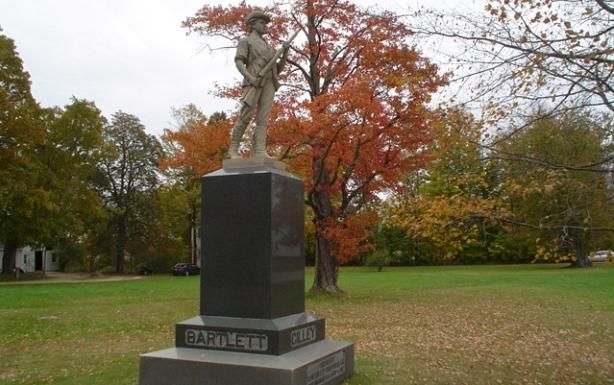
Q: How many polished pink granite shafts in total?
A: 0